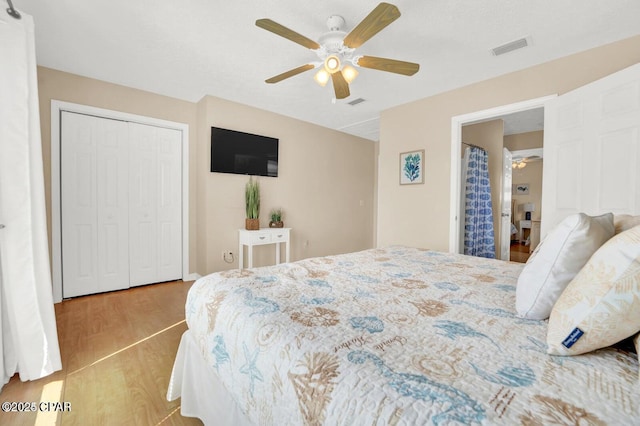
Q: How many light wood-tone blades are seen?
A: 5